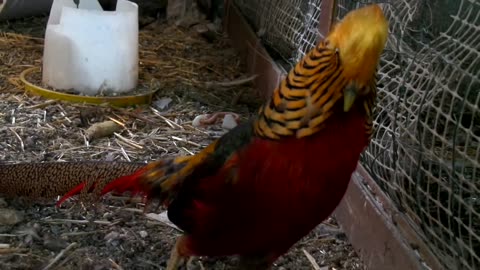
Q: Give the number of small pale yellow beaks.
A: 1